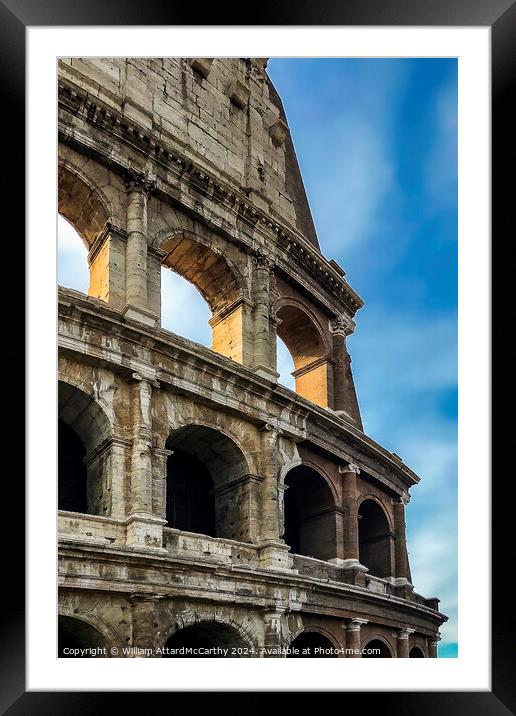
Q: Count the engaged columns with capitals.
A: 12